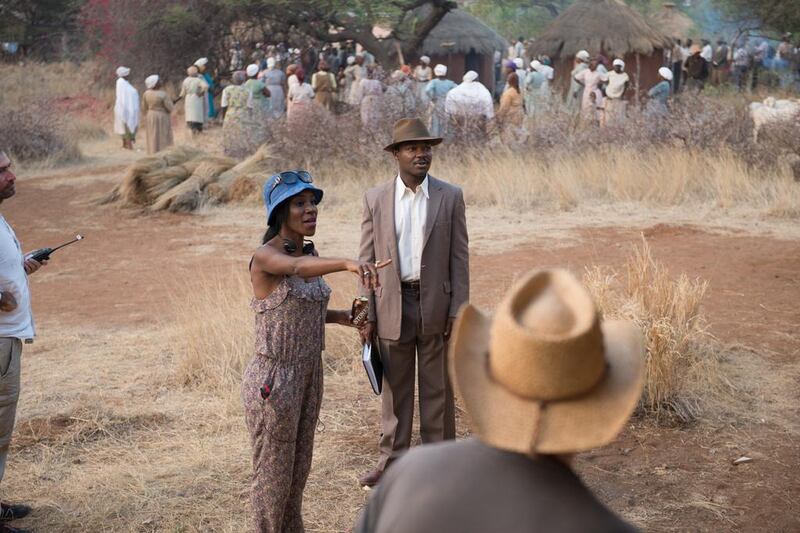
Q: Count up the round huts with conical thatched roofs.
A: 3